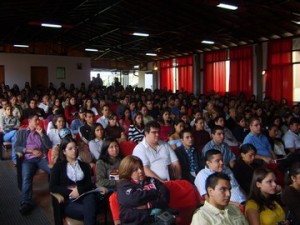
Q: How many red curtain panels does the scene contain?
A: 5